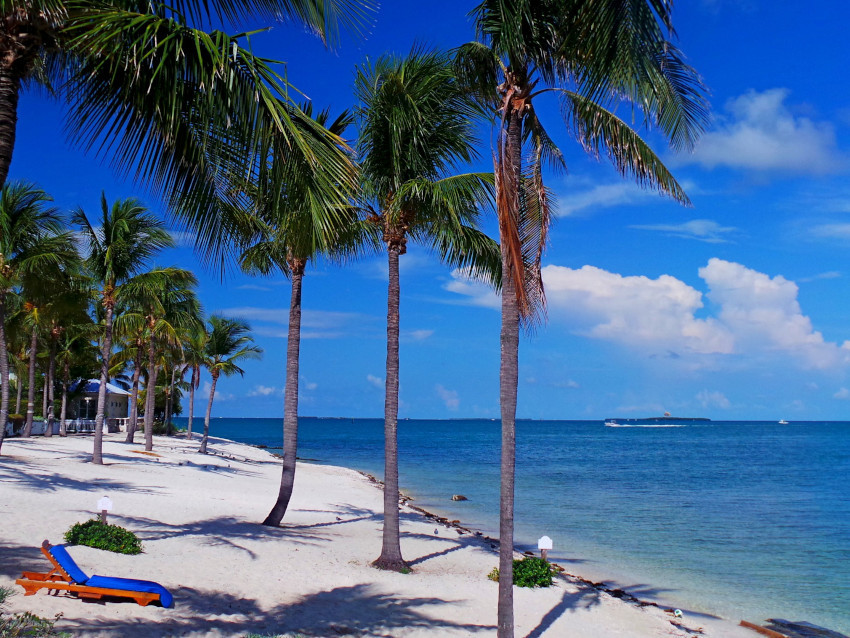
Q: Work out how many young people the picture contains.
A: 0